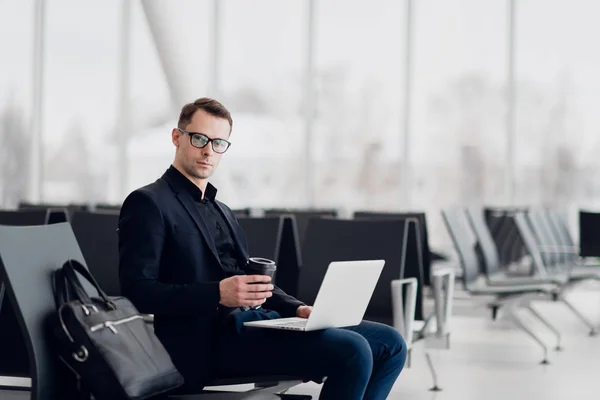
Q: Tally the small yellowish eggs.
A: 0